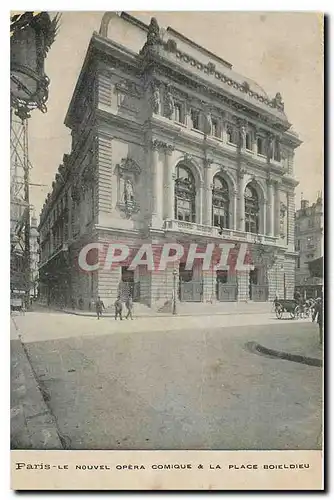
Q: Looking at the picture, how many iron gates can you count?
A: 3